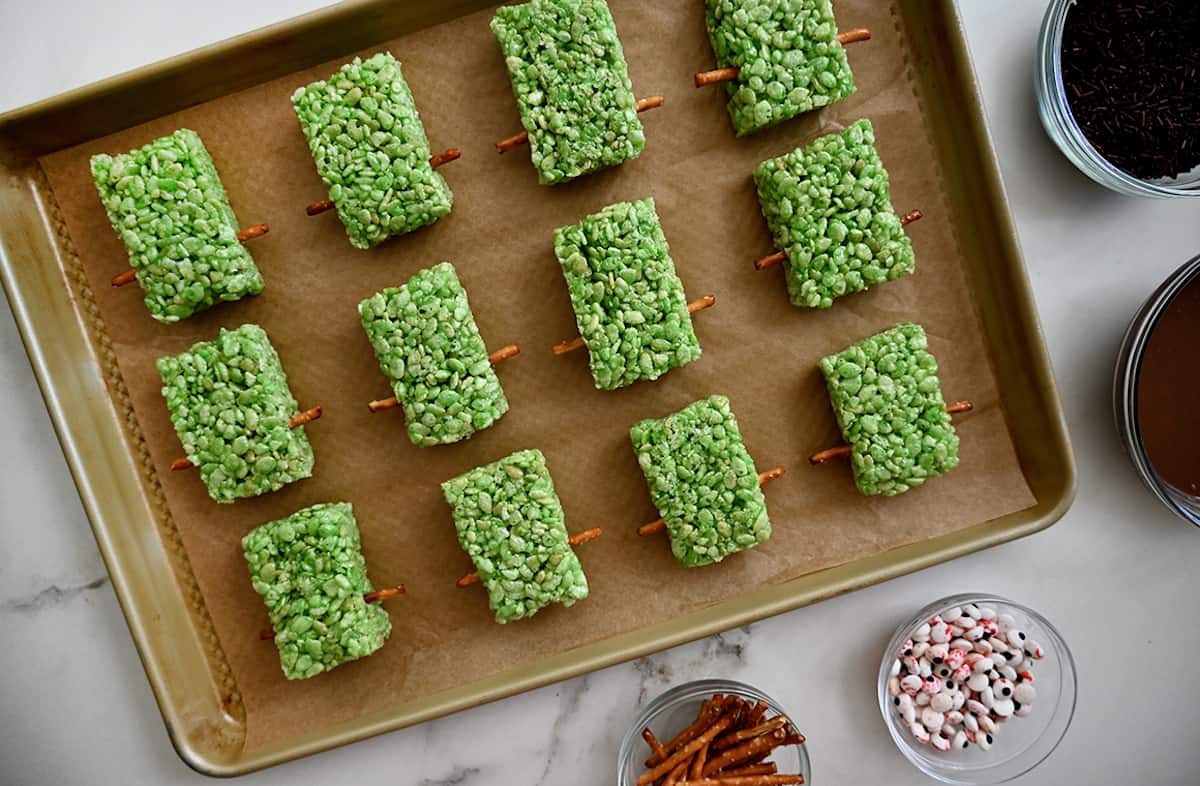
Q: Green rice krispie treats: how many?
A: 12